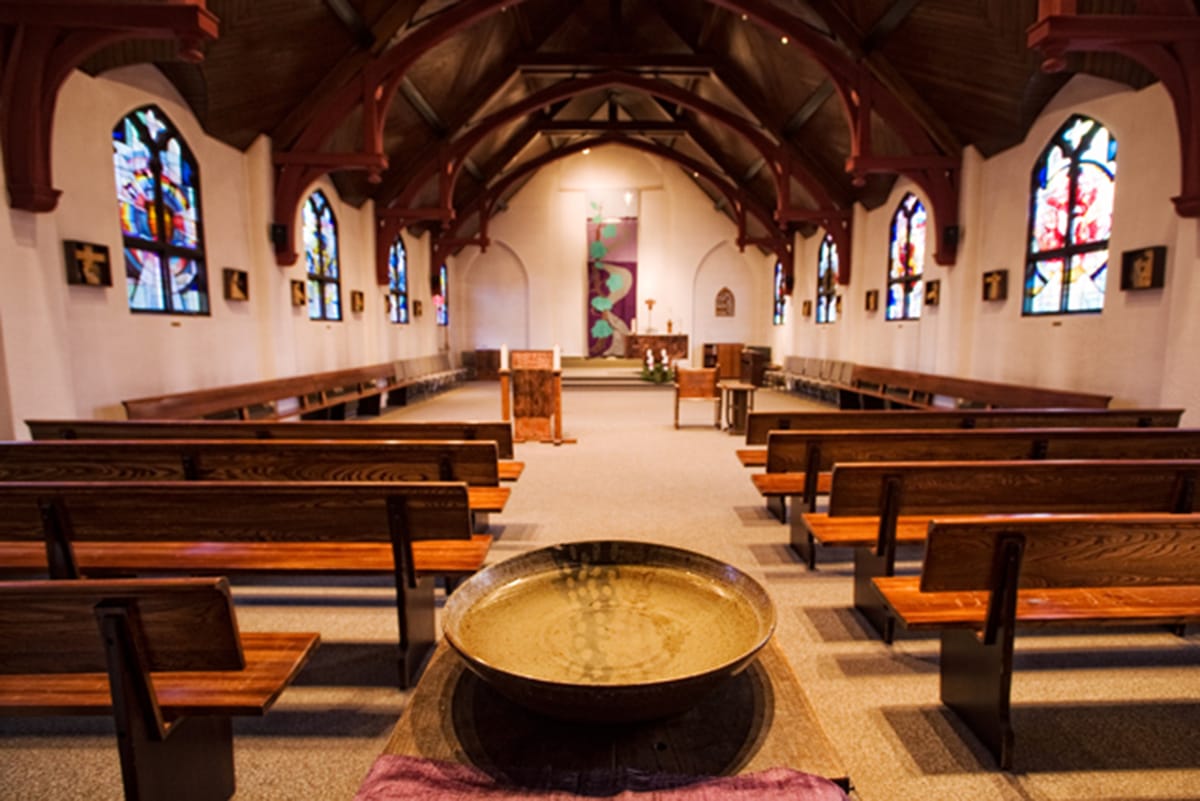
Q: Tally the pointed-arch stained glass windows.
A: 8